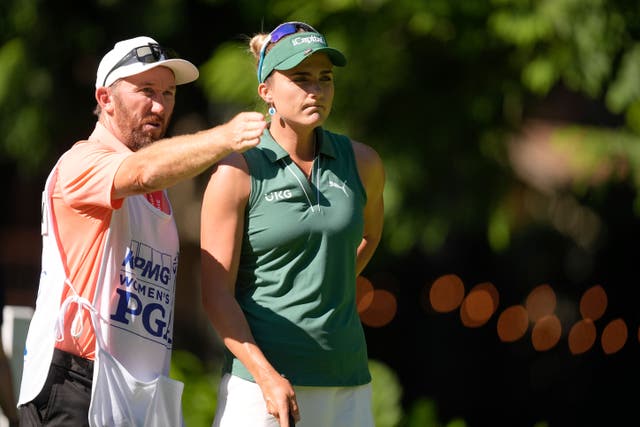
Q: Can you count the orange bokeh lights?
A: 11